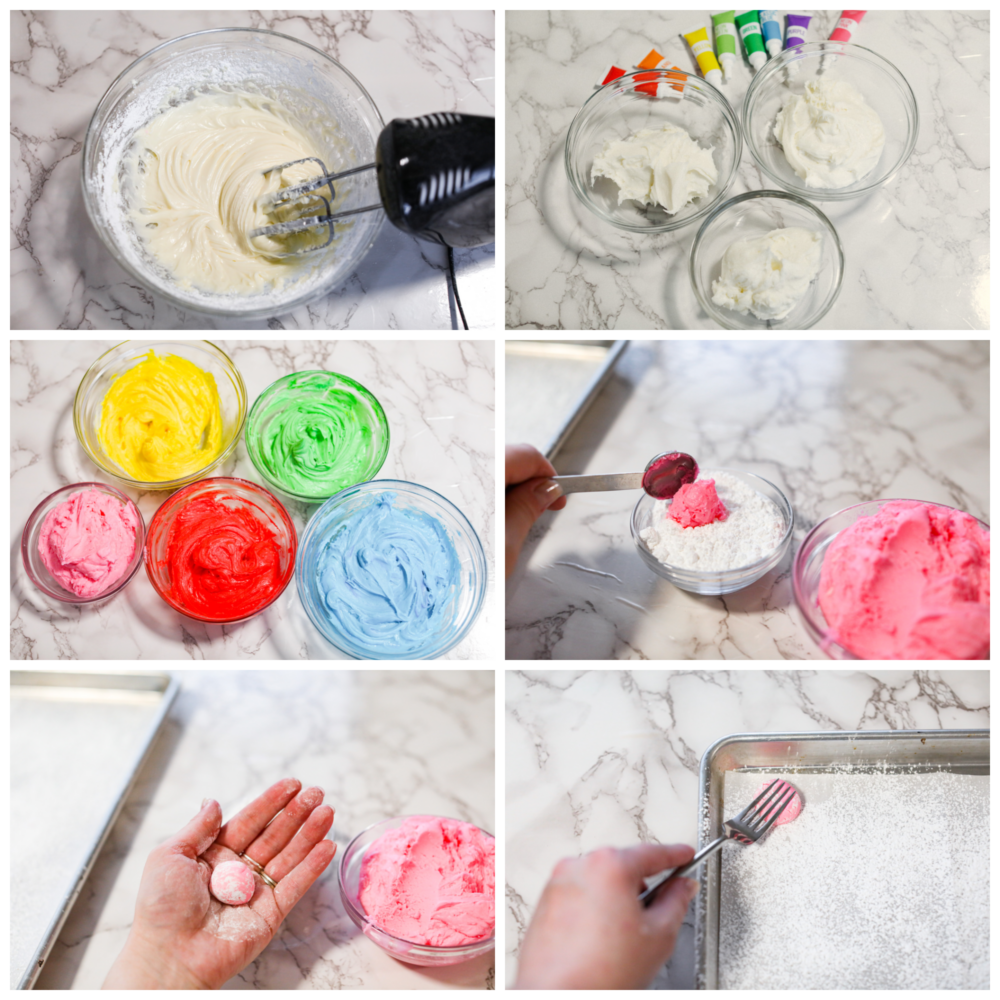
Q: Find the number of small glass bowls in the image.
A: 11